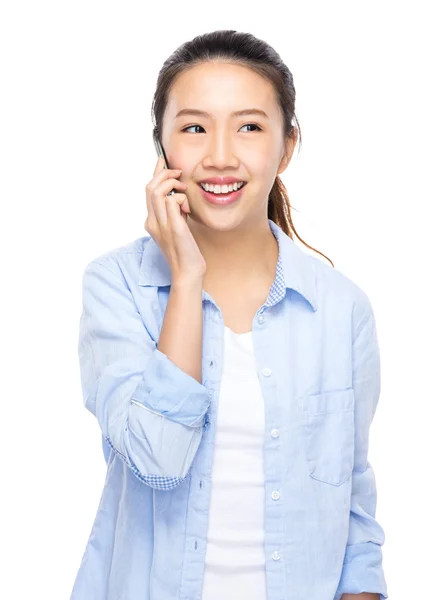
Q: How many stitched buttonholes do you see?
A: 3